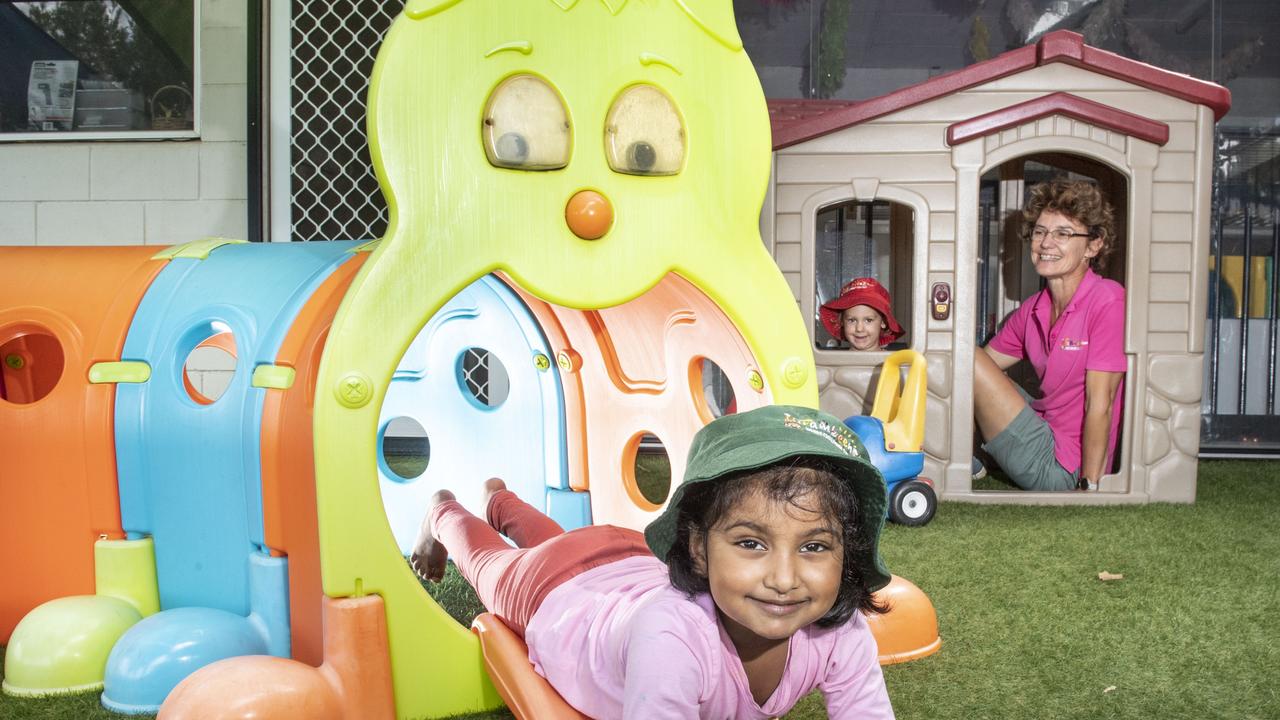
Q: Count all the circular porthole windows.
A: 6